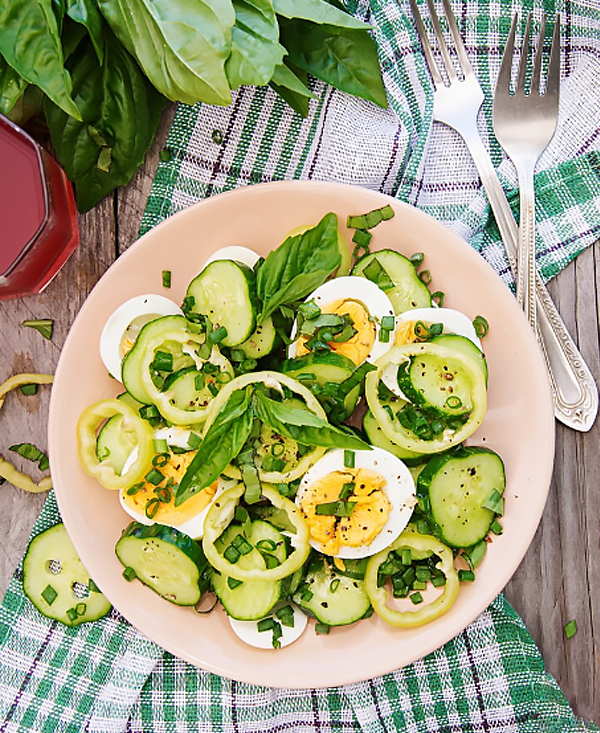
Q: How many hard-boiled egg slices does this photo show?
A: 7